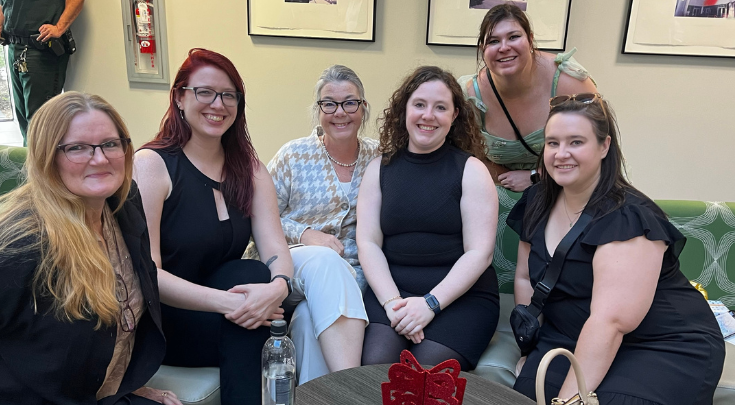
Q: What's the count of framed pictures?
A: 3